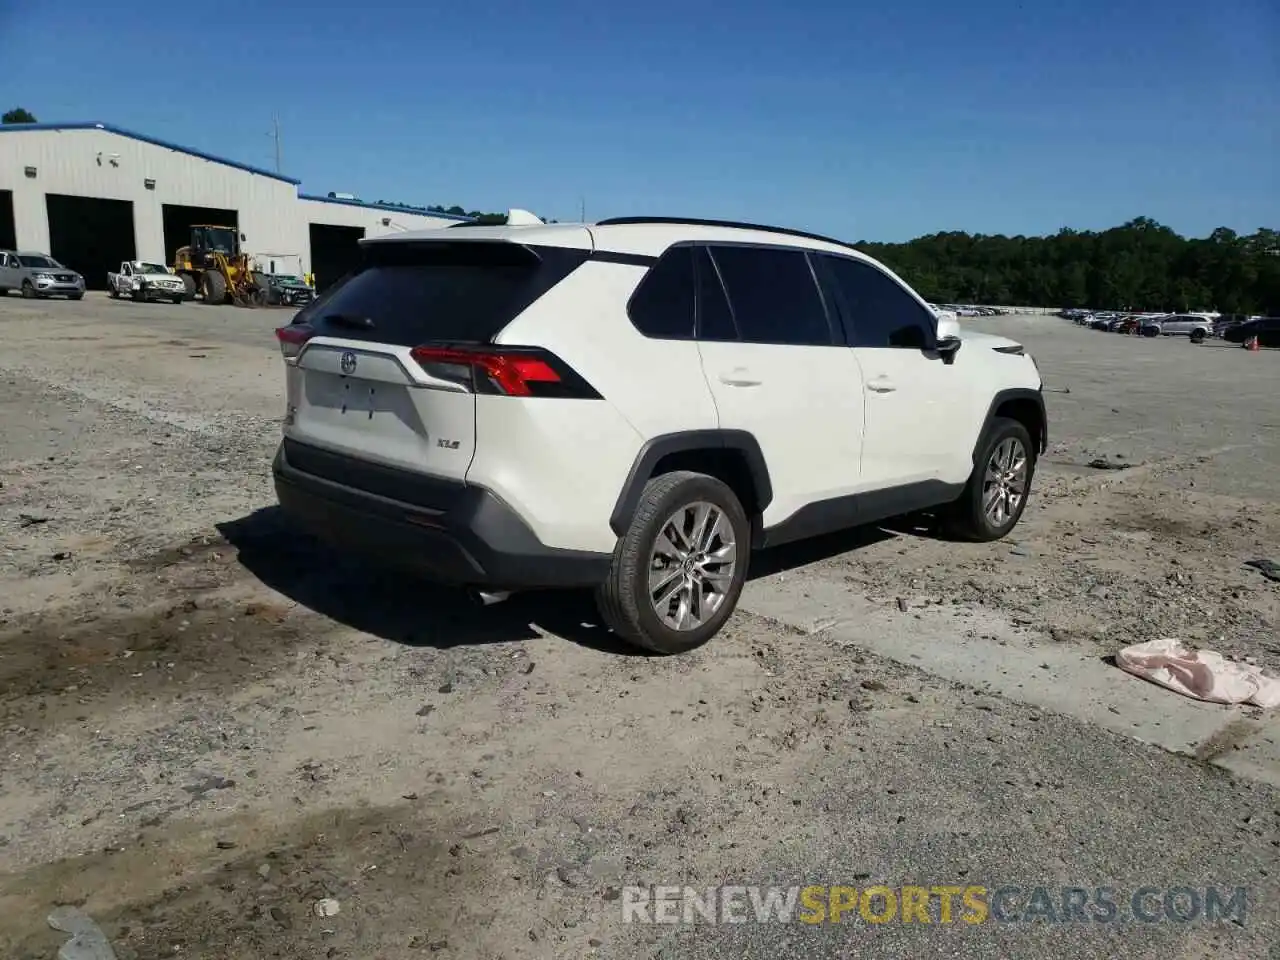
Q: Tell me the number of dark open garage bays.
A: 4